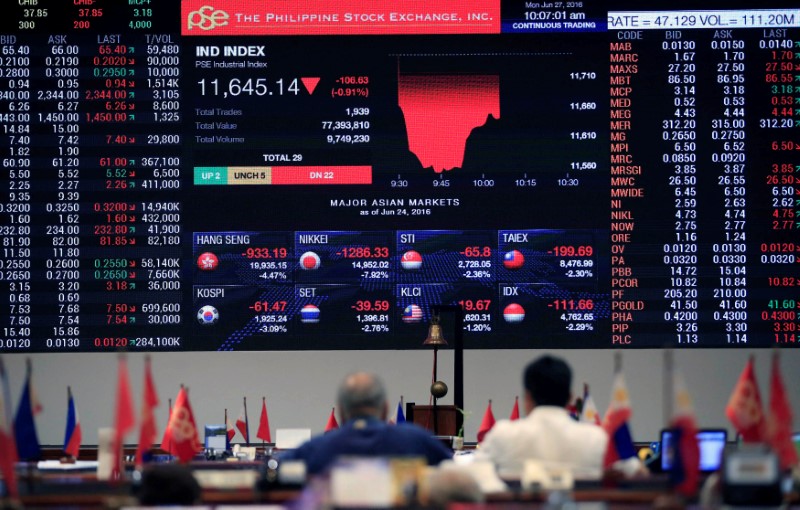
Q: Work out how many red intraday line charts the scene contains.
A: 1